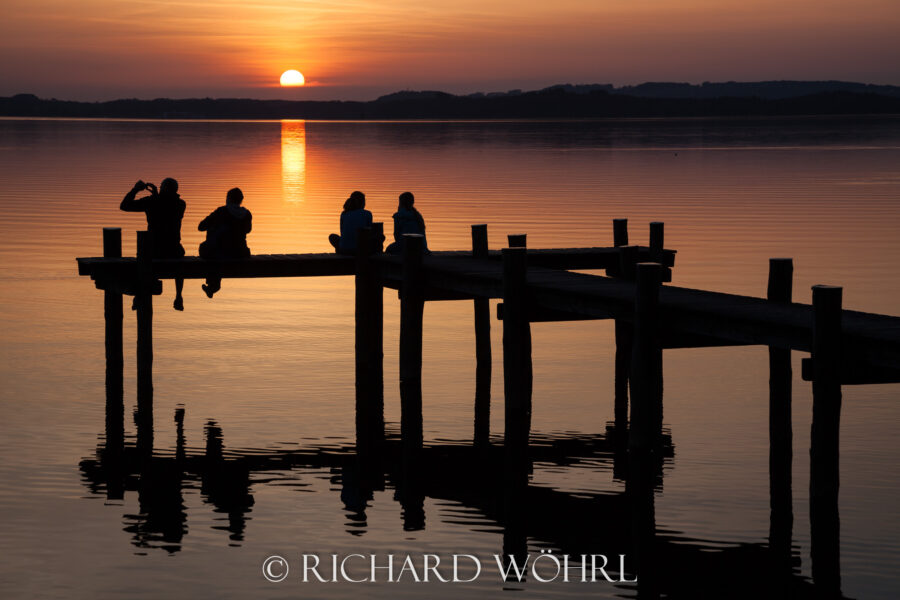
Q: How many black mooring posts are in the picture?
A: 14